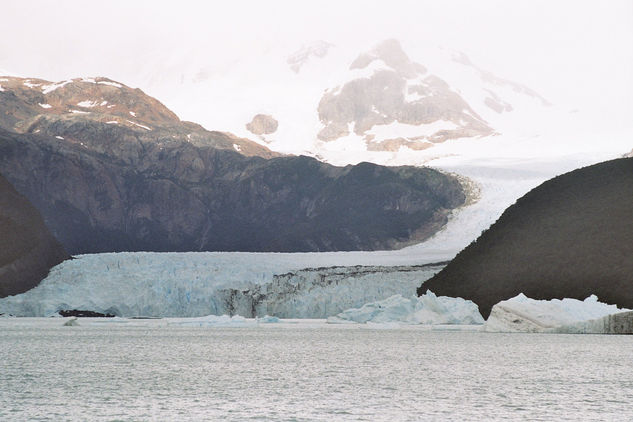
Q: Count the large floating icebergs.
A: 2